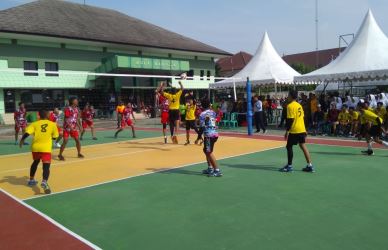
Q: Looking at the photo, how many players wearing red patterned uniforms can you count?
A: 6